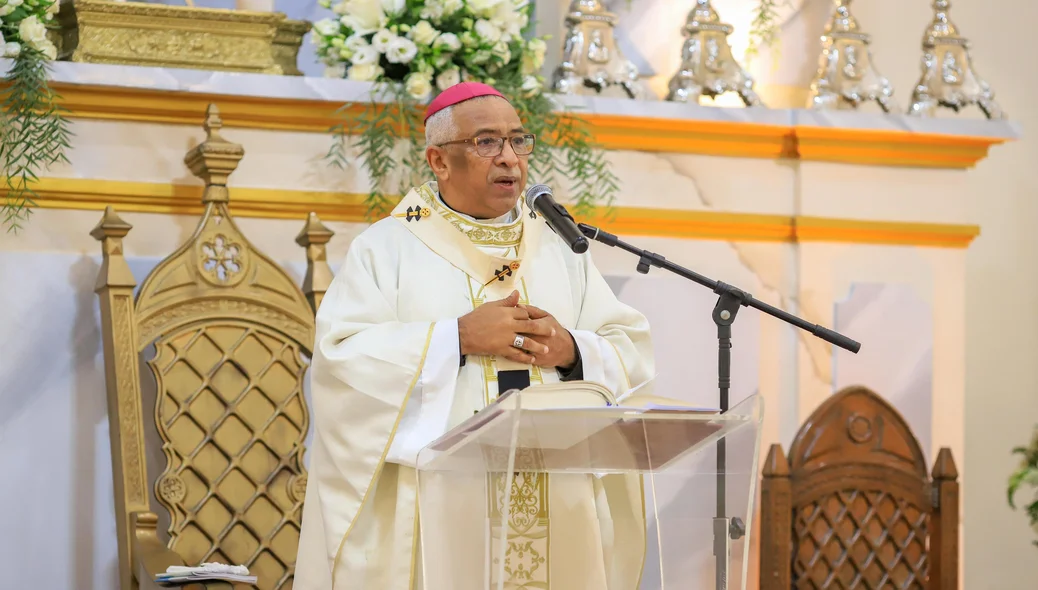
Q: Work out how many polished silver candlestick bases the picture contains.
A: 4